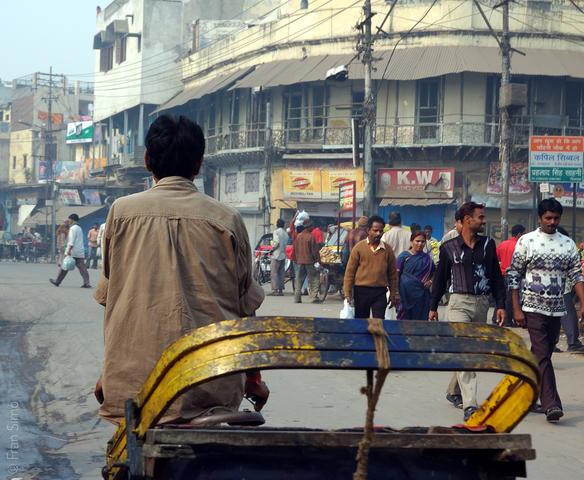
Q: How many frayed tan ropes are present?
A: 1